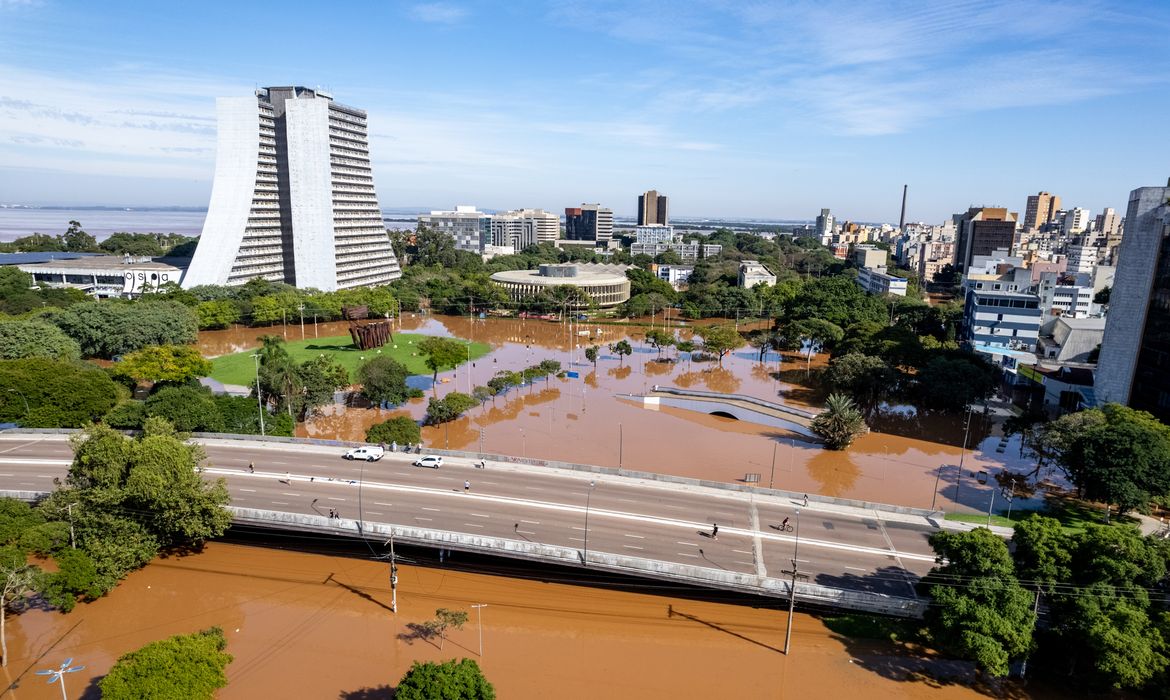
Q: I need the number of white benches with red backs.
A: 0